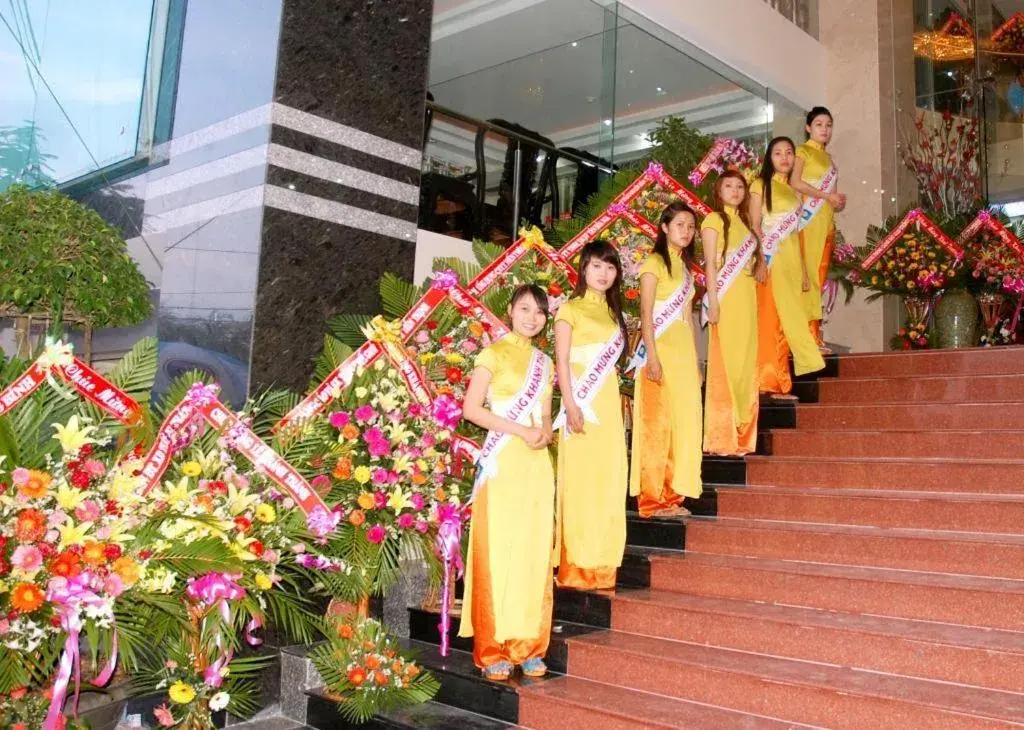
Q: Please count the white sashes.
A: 6